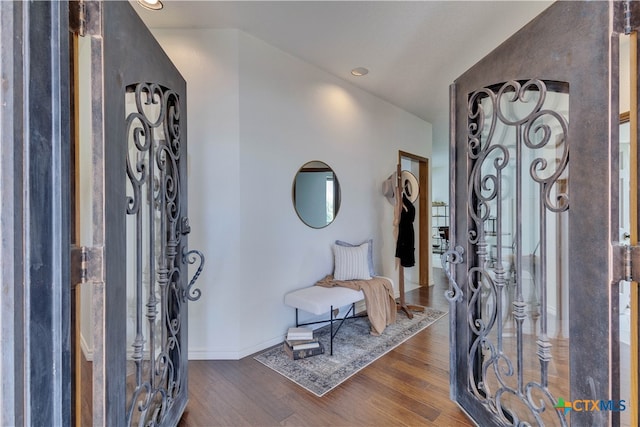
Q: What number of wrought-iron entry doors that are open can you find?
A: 2